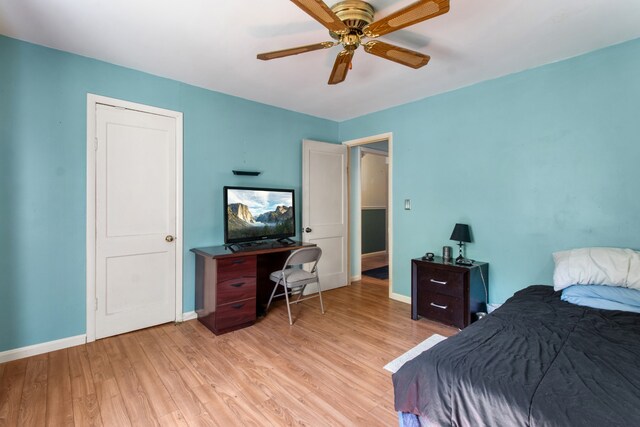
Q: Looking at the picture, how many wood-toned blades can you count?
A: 5